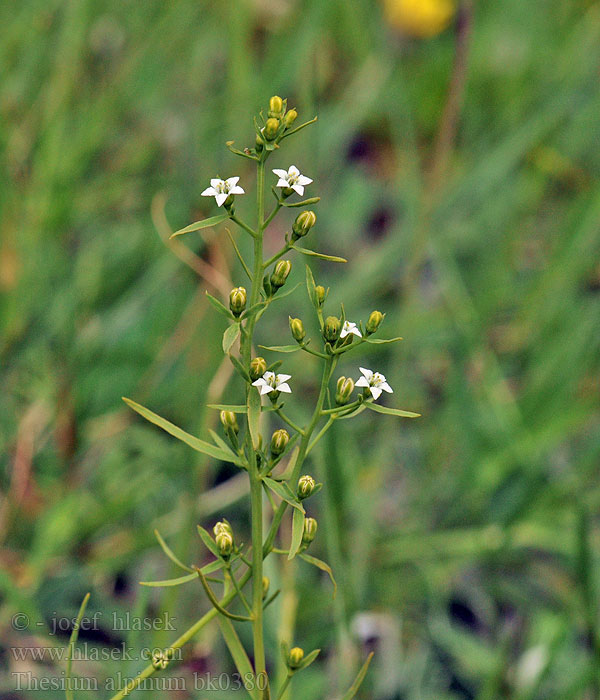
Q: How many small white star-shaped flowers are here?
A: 5